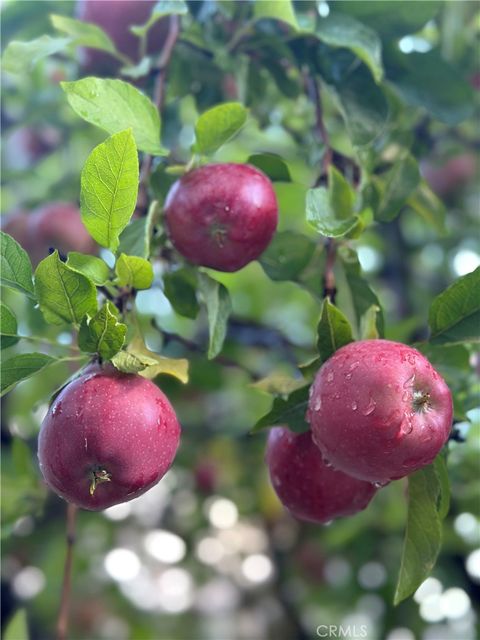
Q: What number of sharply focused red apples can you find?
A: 4